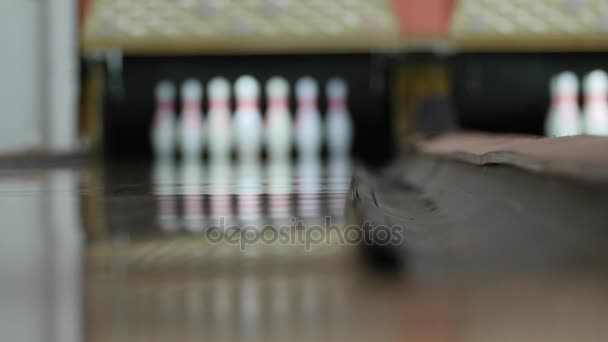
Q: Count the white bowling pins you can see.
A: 9